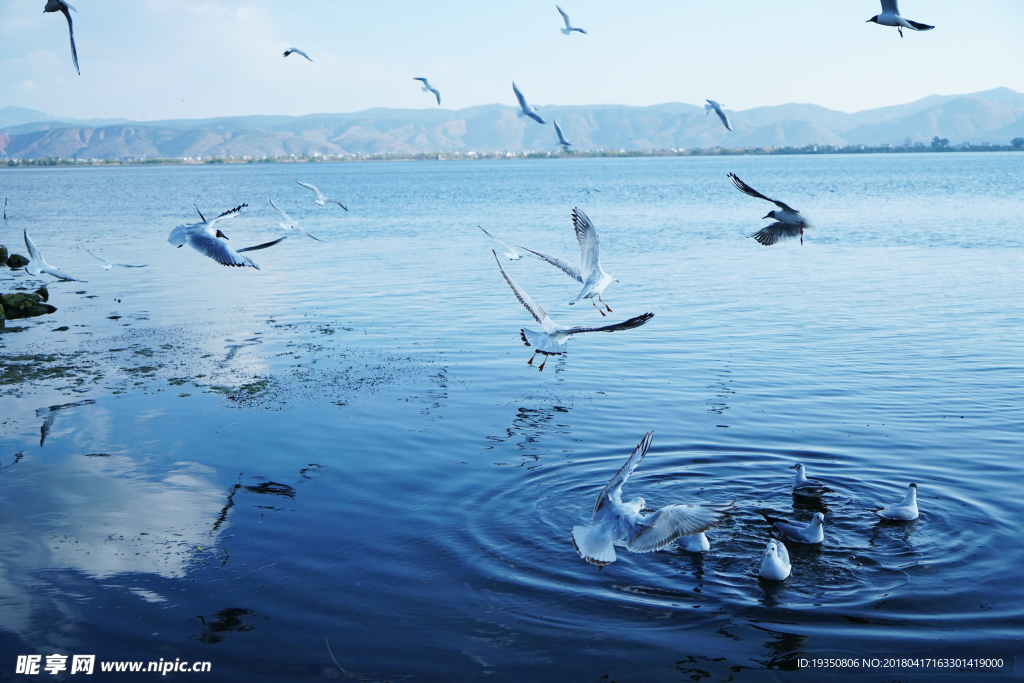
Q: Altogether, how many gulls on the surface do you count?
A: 5